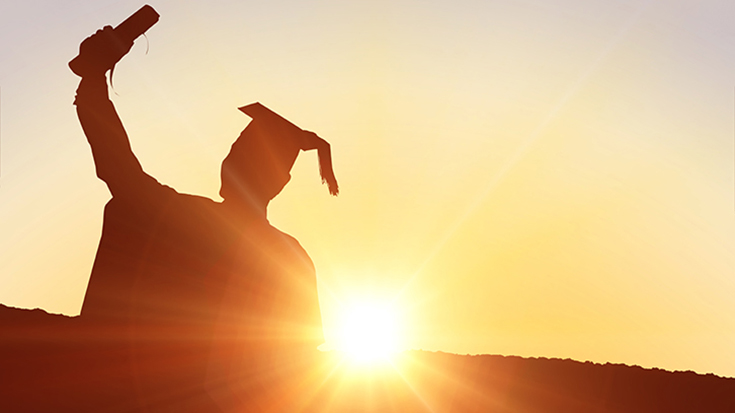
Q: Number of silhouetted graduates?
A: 1